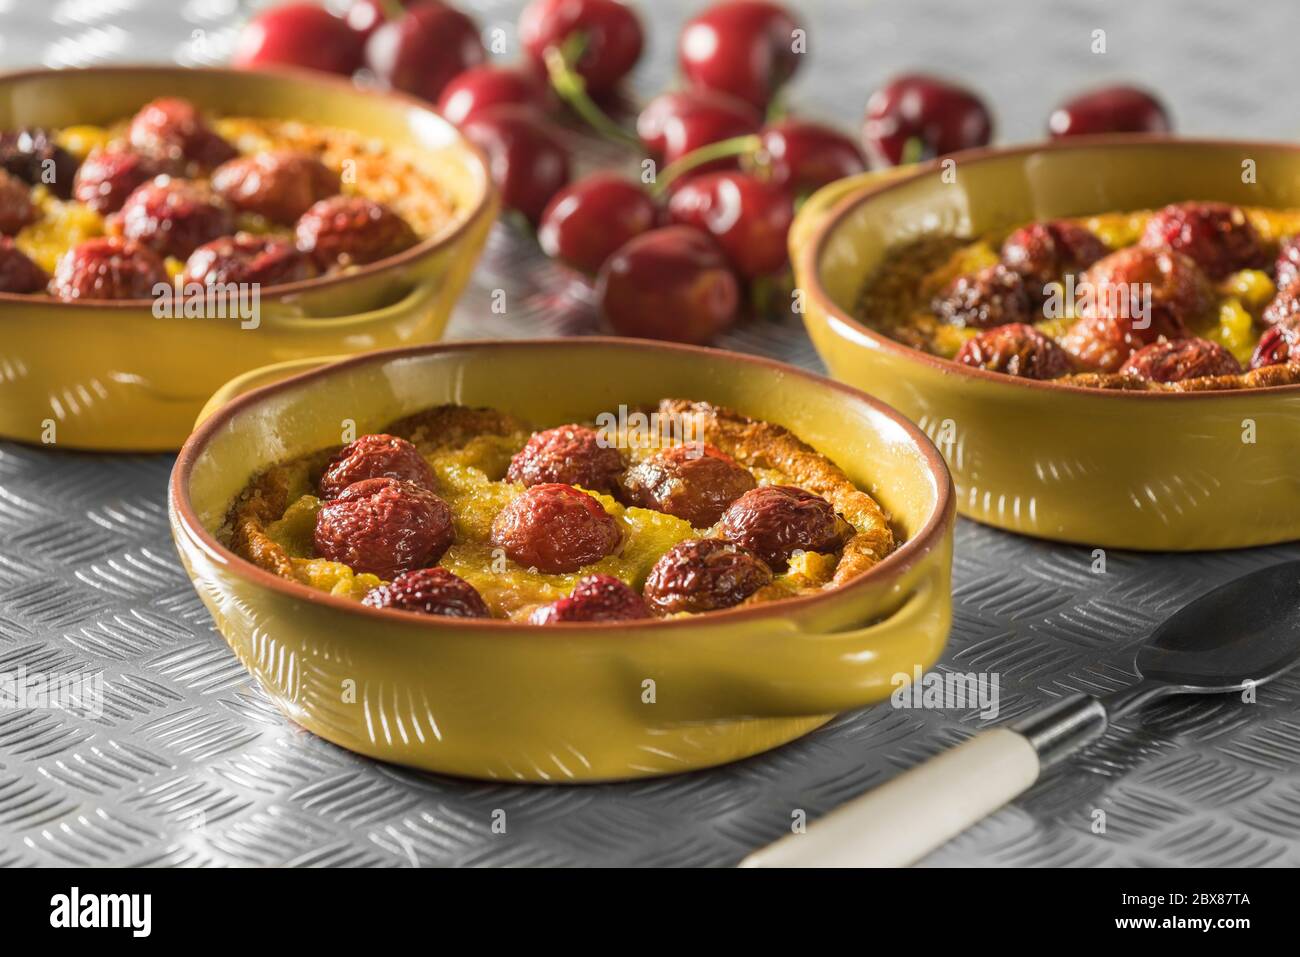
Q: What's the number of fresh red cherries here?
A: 14